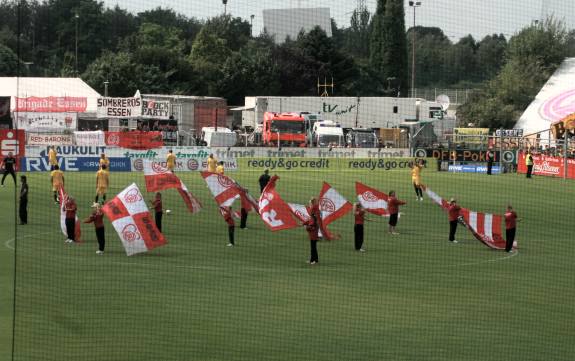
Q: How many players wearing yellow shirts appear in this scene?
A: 8